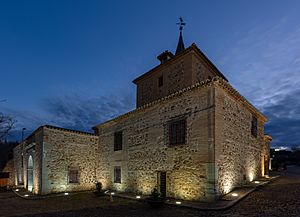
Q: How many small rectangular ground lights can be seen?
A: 8